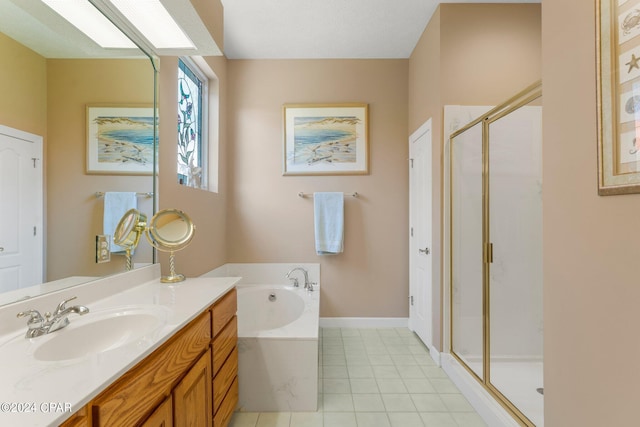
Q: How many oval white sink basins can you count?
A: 1